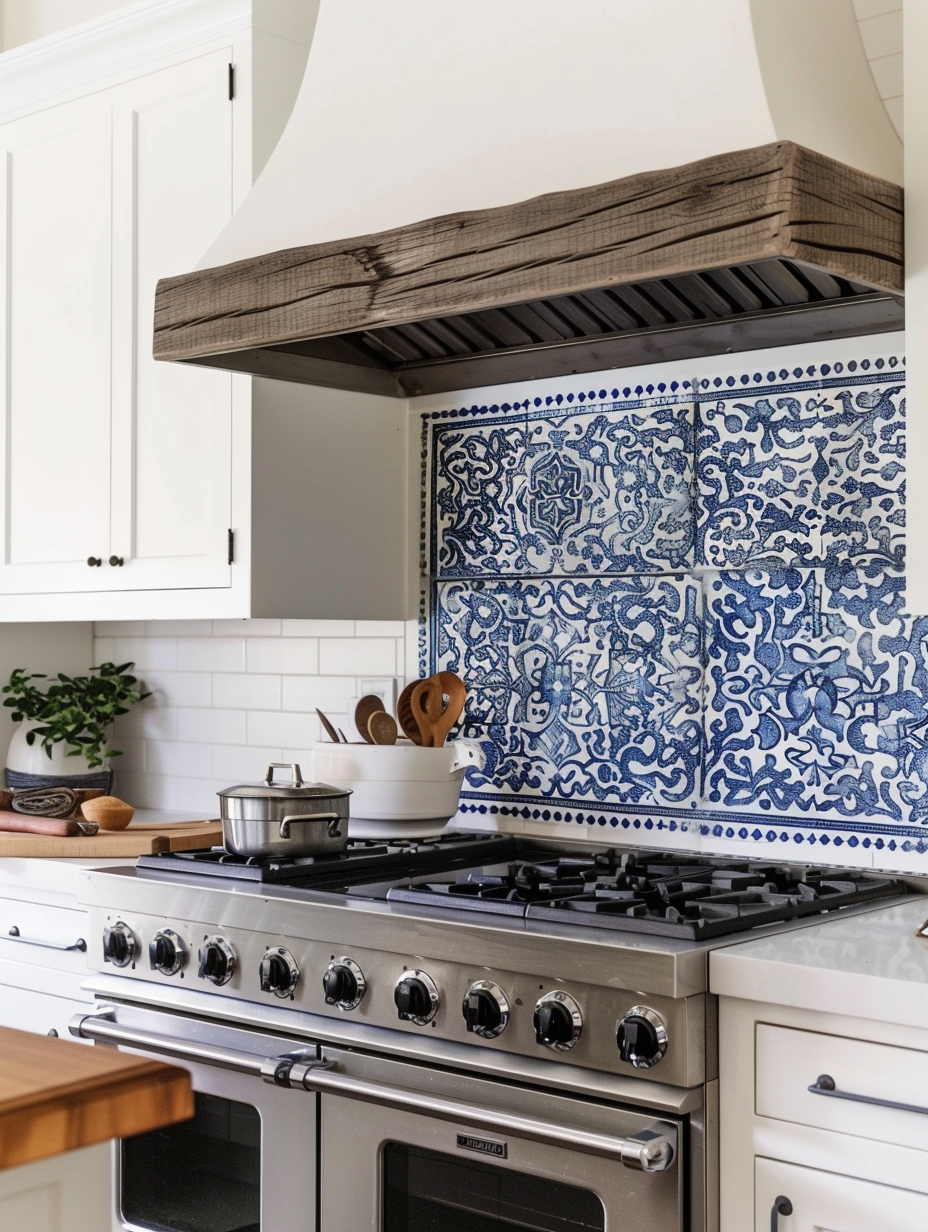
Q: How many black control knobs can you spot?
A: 9